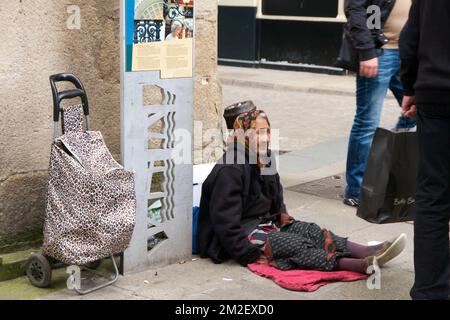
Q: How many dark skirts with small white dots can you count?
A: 1